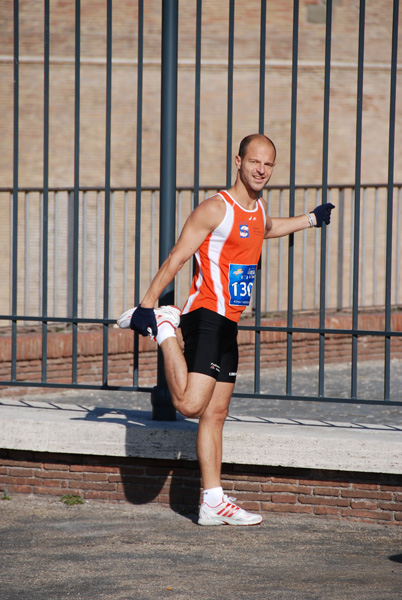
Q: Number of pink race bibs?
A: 0